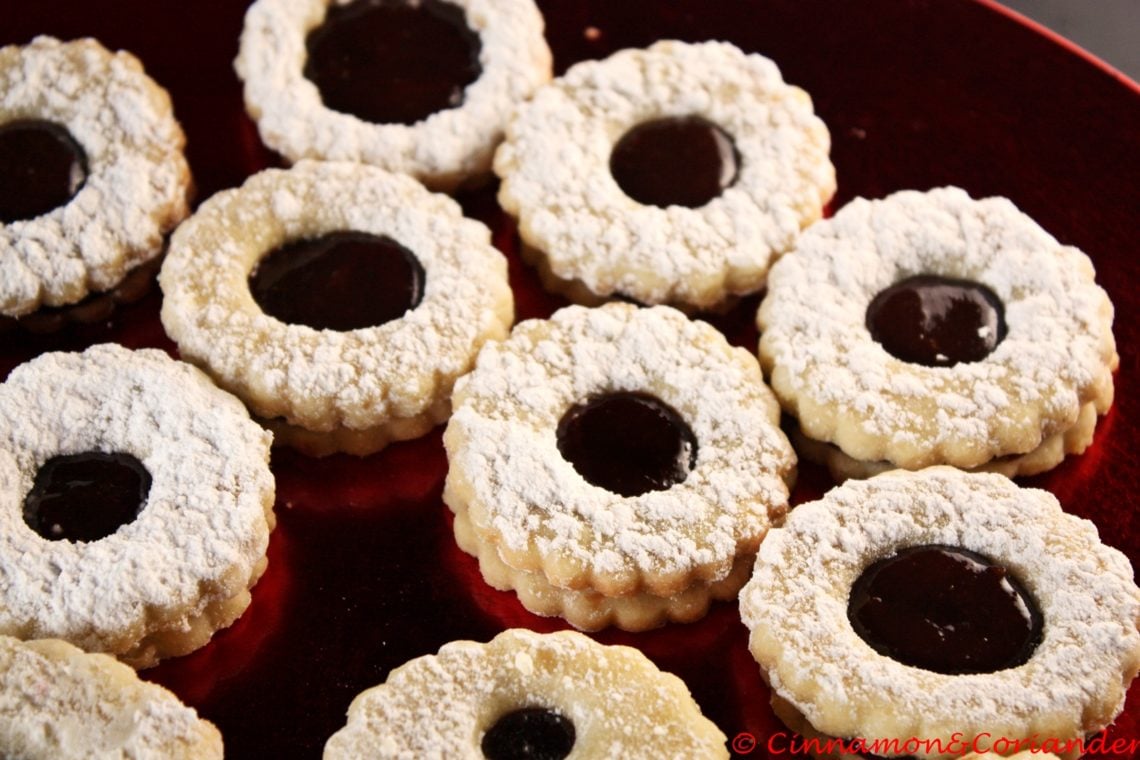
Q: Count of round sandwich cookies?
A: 10